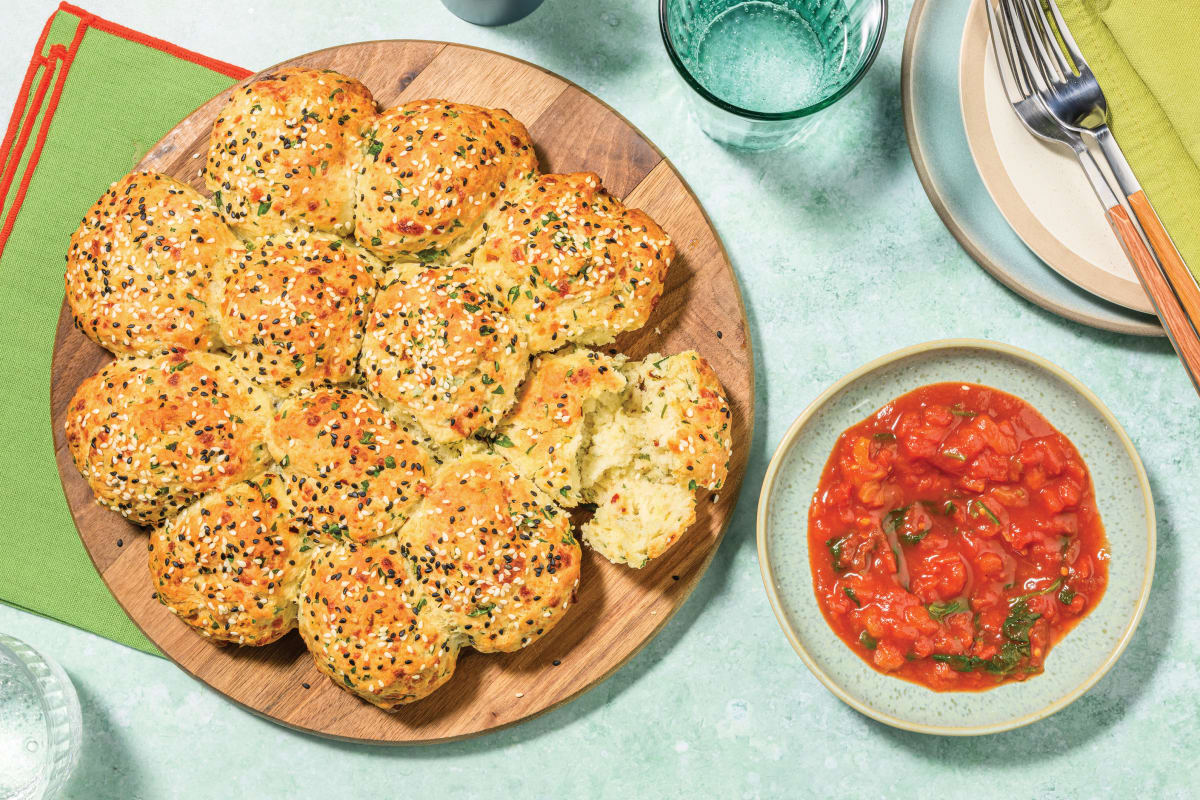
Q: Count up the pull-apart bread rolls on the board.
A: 12